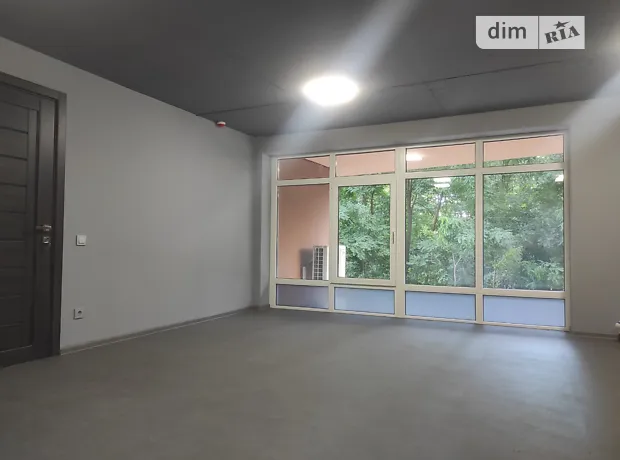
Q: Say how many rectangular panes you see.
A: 12